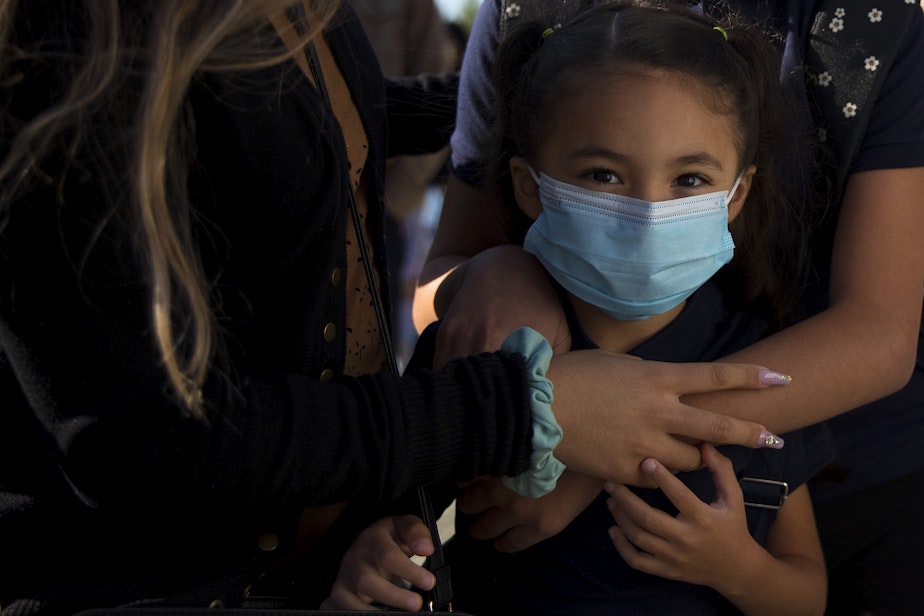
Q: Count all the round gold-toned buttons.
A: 4